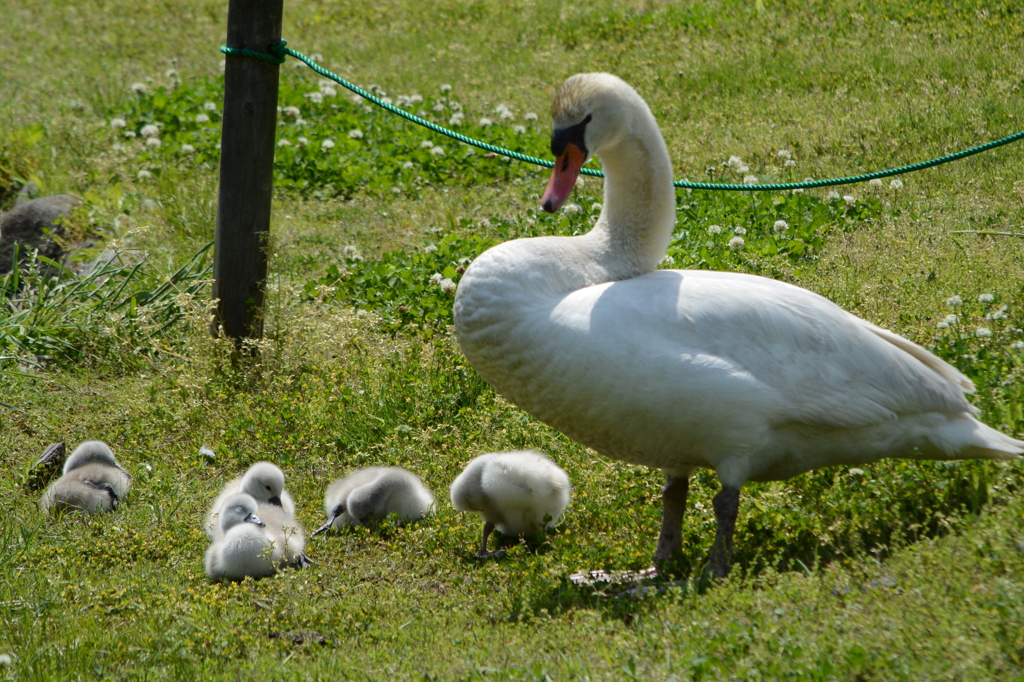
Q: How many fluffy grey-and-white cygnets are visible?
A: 5